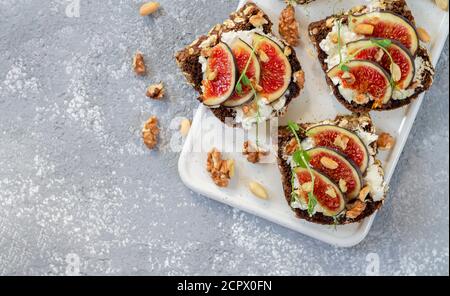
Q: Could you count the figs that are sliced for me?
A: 9